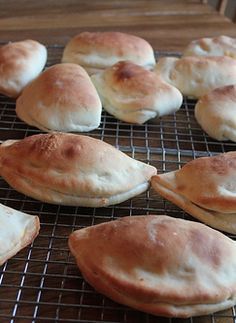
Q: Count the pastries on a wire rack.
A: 11